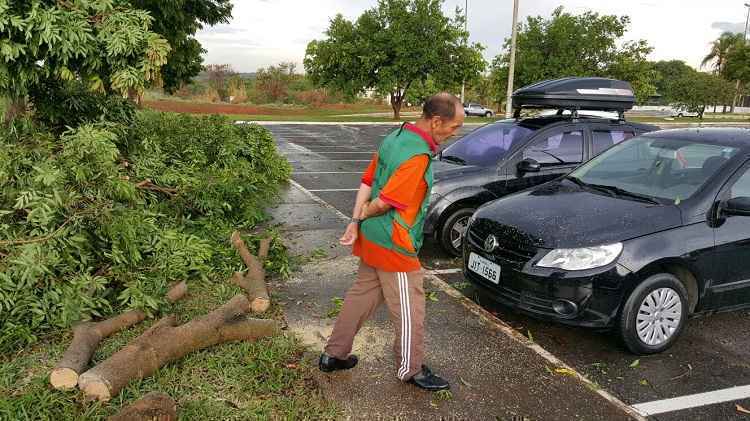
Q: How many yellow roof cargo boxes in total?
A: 0